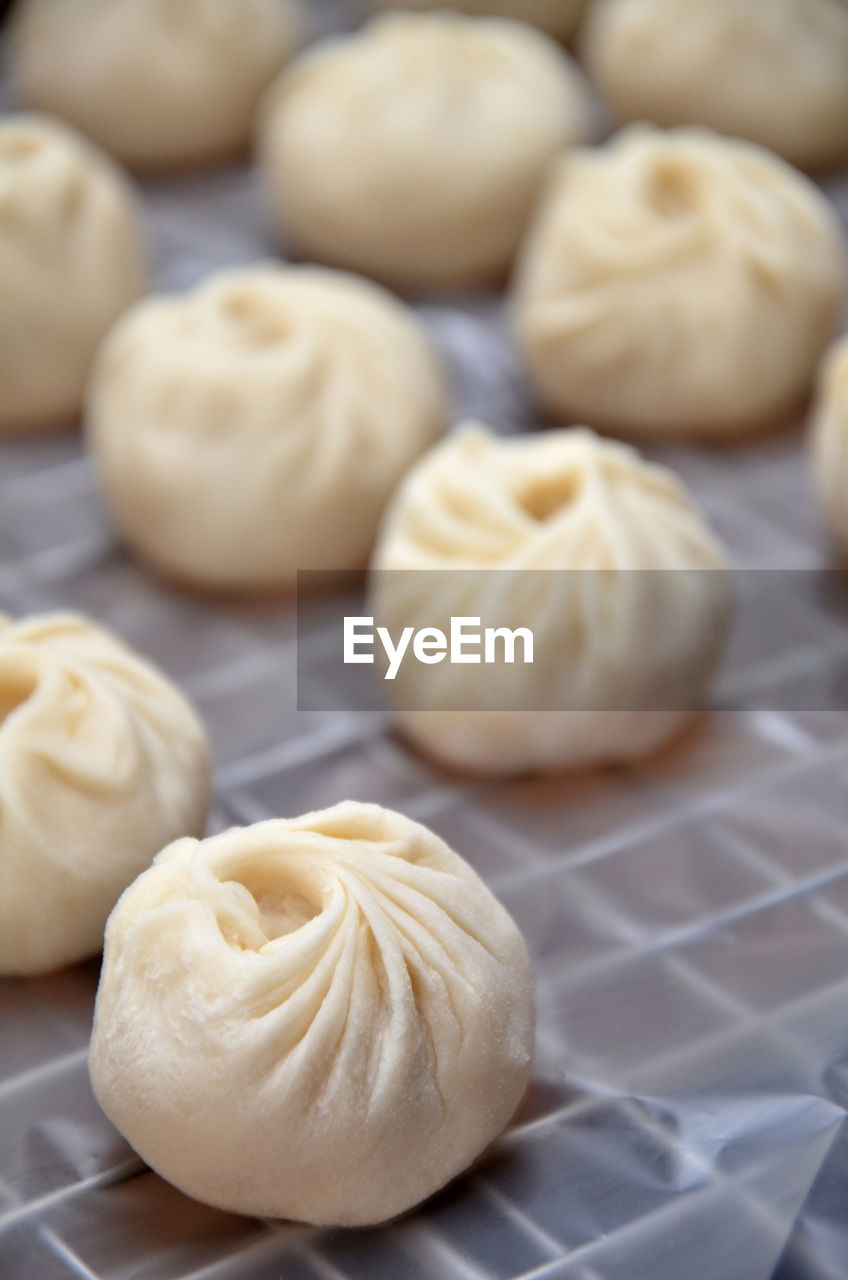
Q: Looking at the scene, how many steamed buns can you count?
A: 11